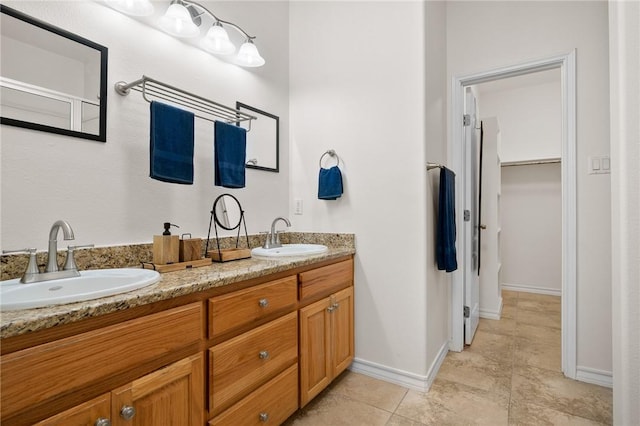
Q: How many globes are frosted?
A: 4